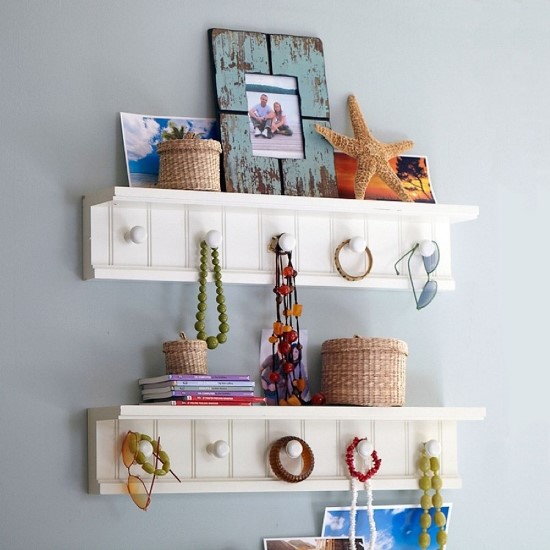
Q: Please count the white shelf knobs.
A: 10